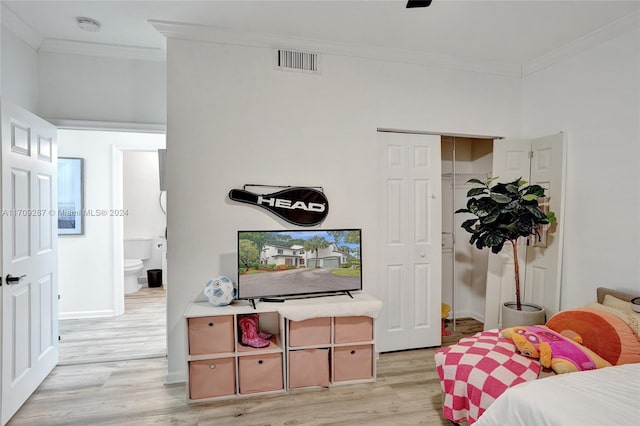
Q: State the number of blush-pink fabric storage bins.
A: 7